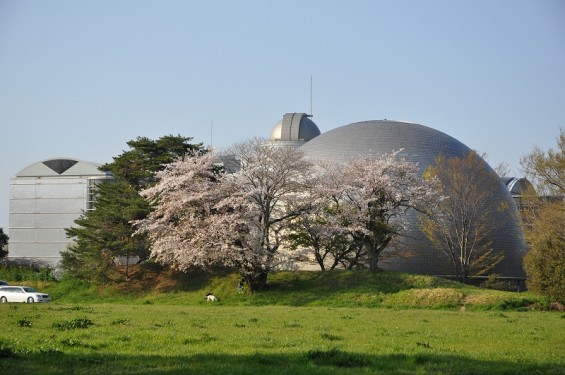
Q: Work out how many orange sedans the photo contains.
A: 0